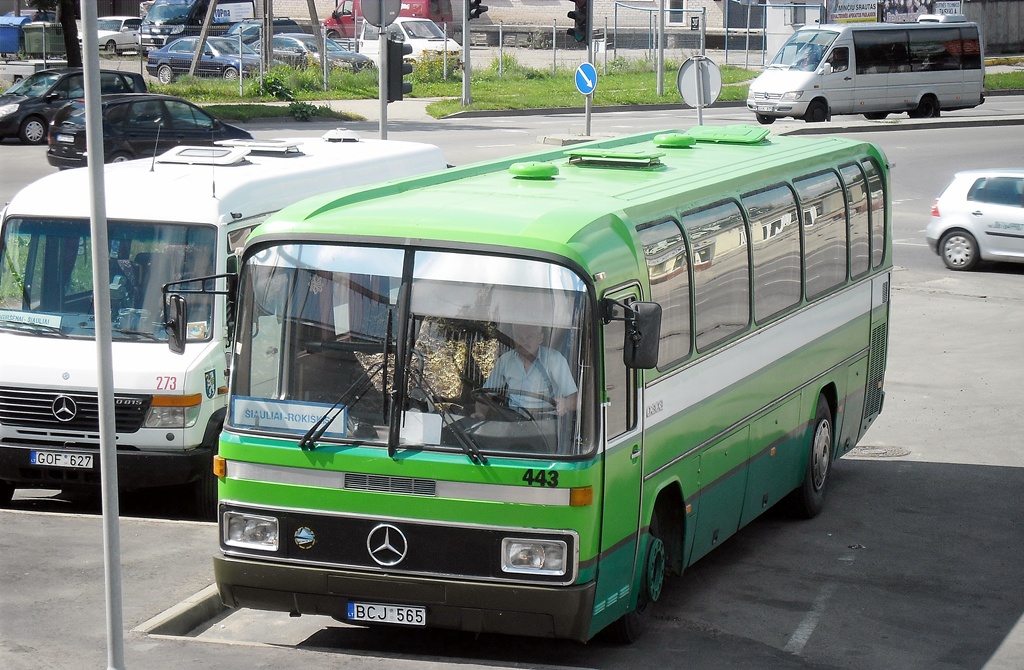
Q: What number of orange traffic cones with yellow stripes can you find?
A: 0